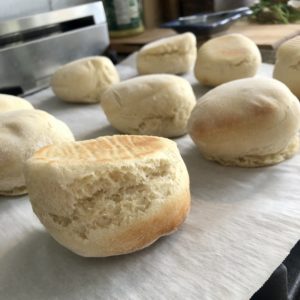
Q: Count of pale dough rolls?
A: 9